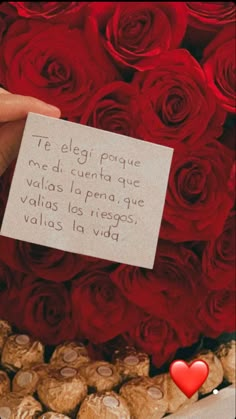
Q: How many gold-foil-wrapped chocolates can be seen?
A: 15